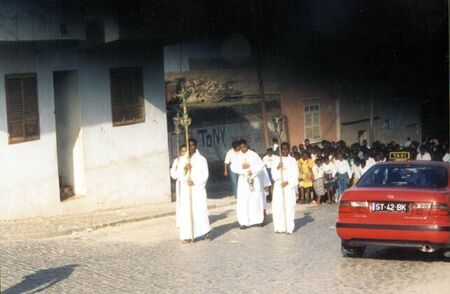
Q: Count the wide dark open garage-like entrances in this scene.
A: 0